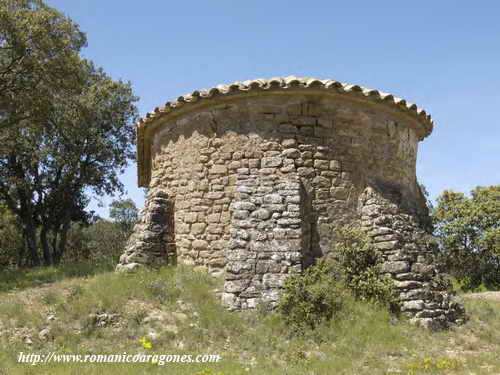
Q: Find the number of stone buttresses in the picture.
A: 3